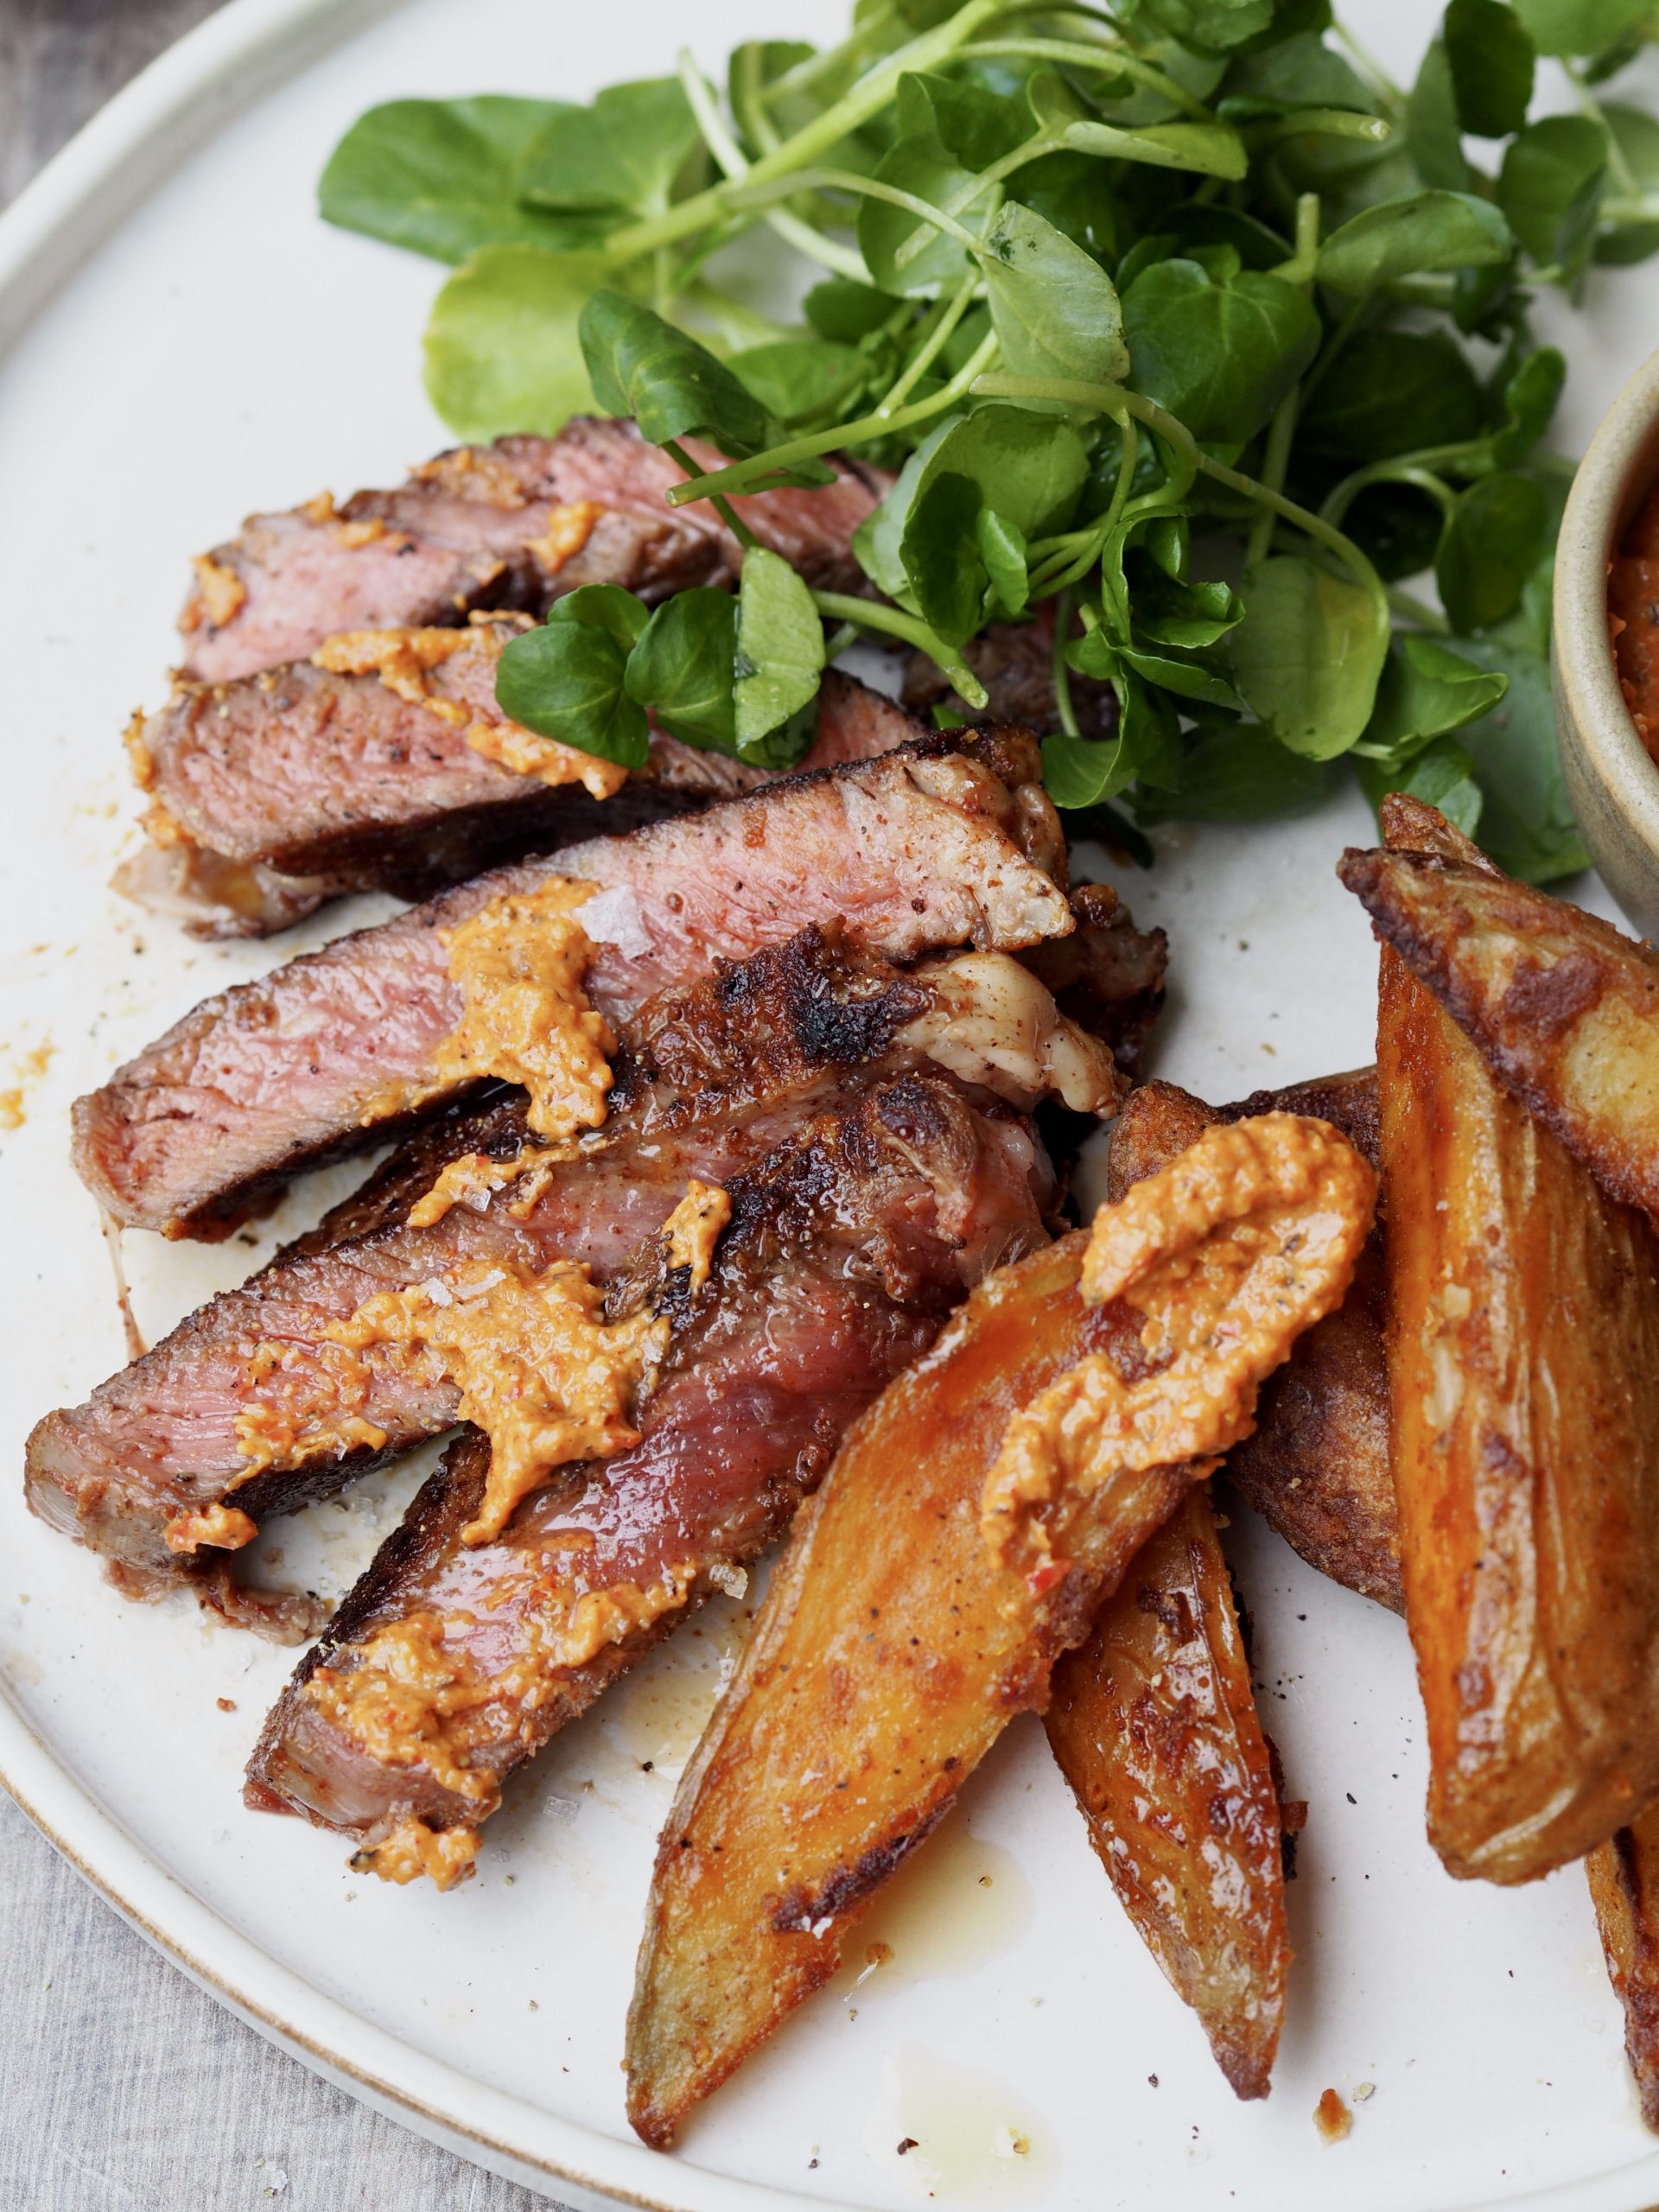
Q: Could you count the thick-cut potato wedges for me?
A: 6